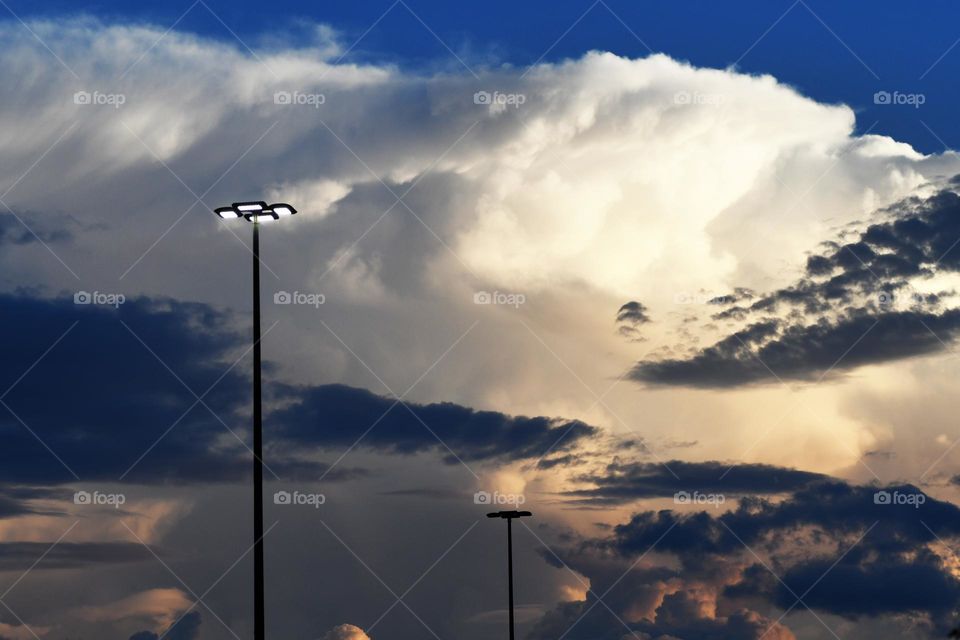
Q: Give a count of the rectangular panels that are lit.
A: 4